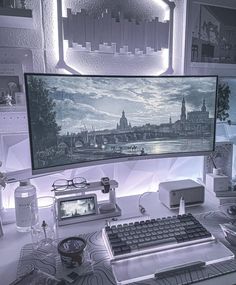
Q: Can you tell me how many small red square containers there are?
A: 0